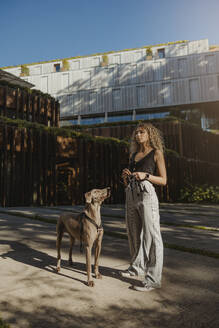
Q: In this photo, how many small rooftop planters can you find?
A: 4